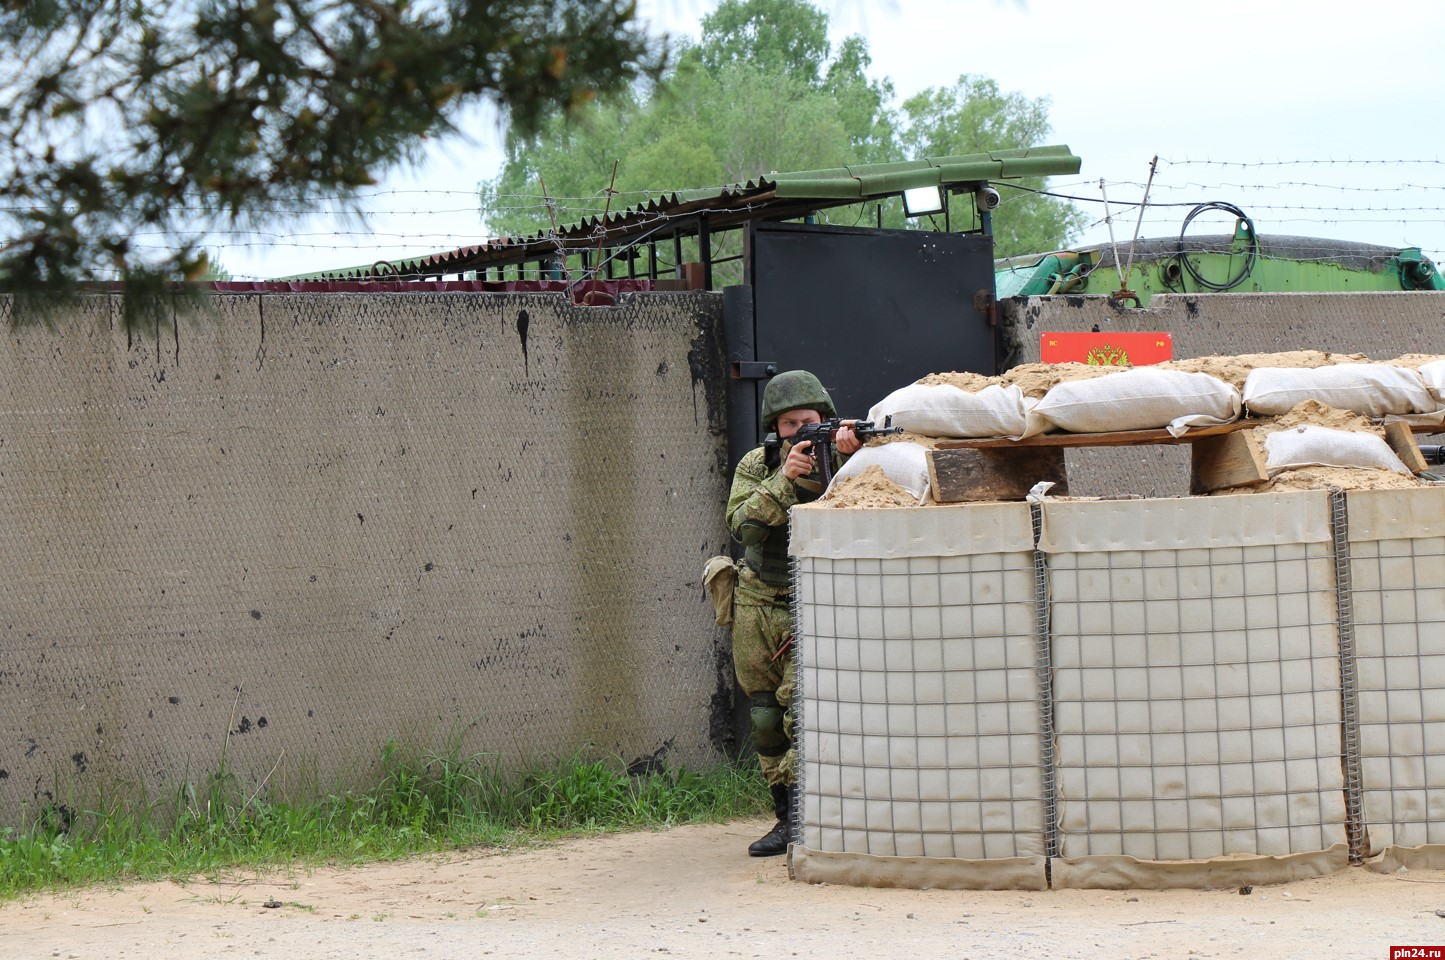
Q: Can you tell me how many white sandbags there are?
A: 6